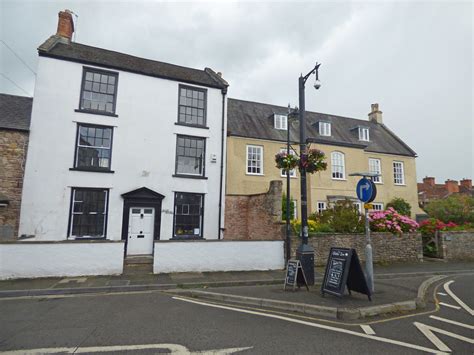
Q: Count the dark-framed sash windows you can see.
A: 6